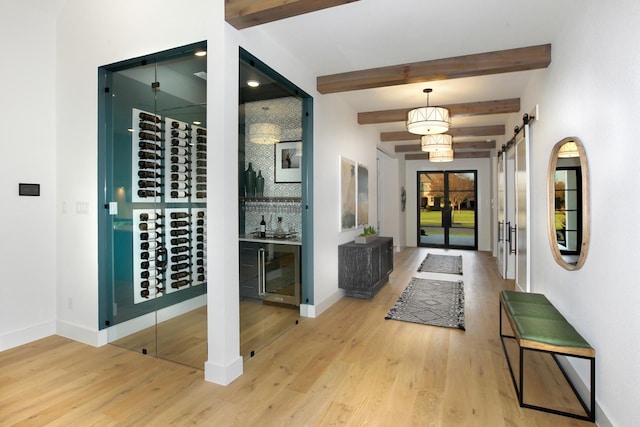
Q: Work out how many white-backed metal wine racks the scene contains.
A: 6